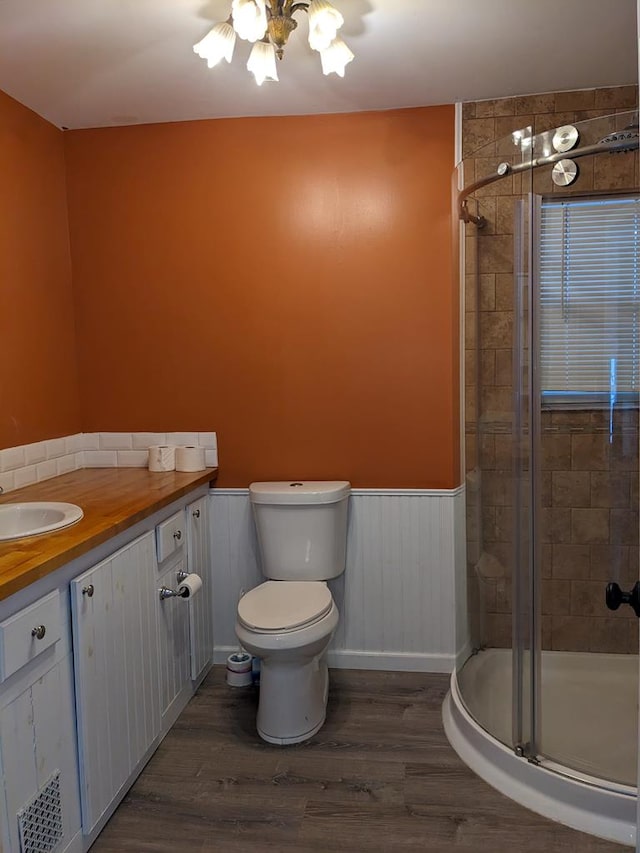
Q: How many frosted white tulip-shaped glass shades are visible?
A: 5